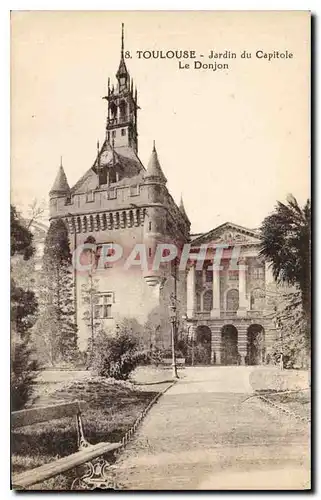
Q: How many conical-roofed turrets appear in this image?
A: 3